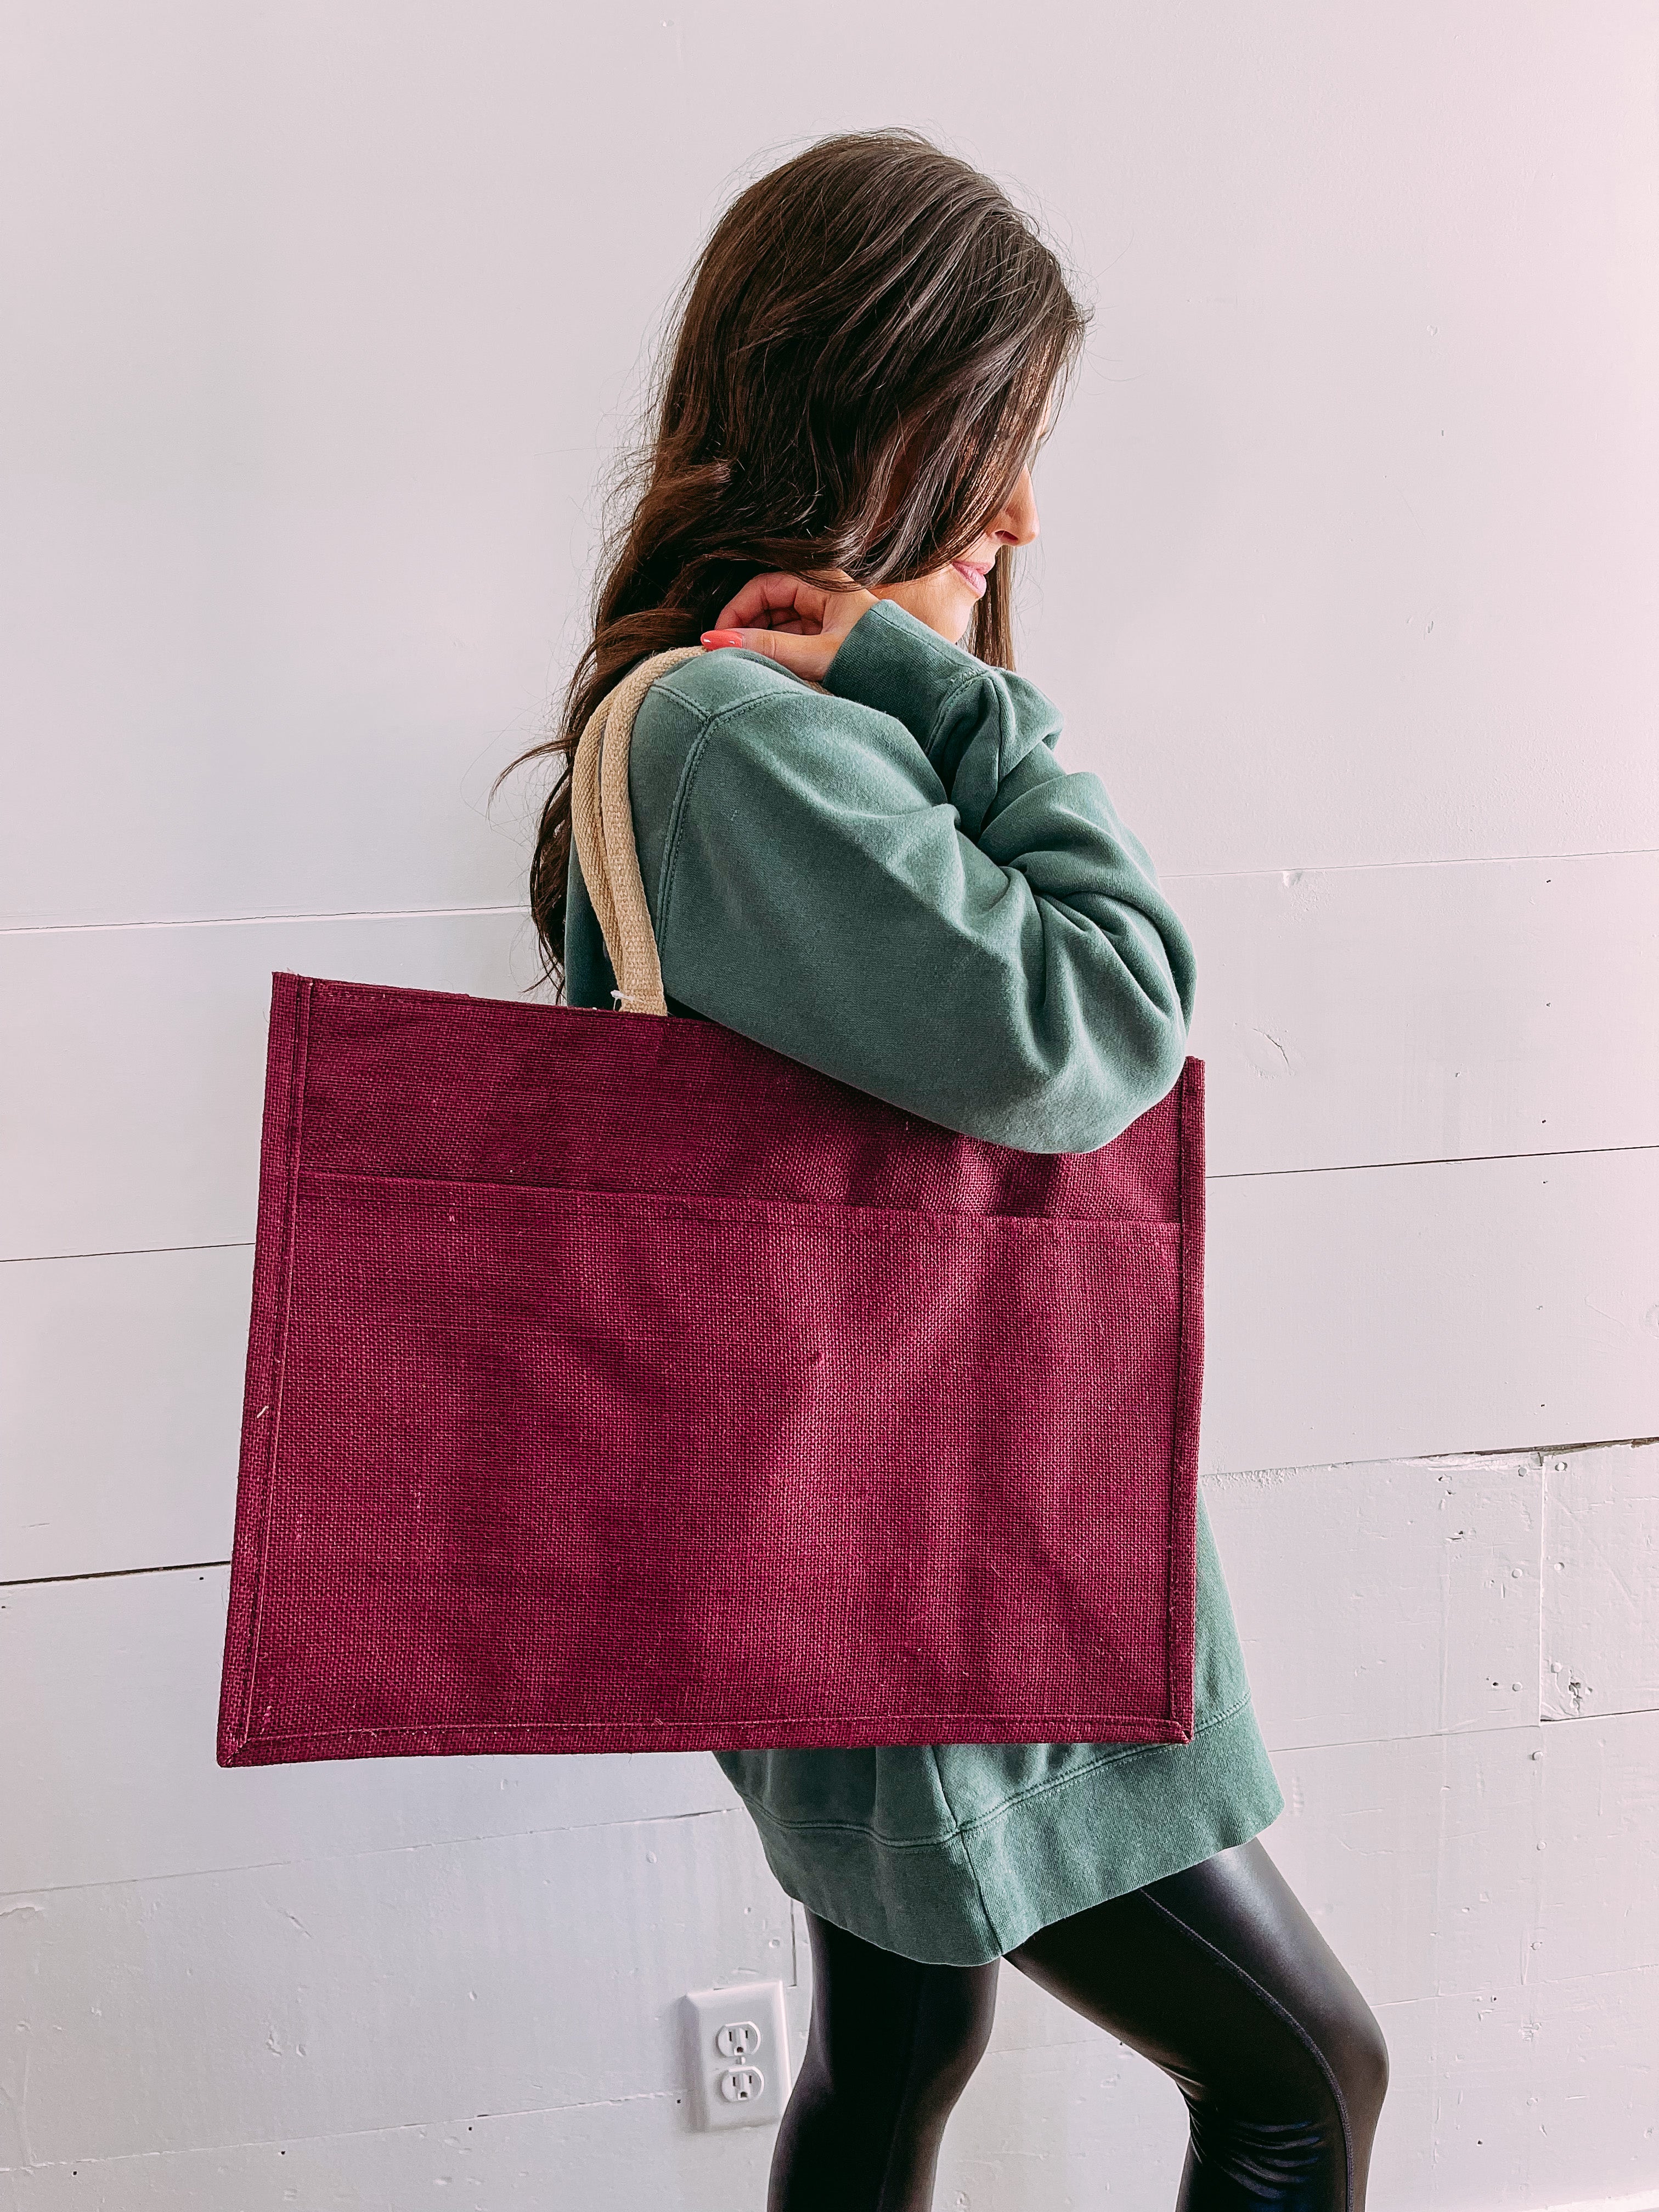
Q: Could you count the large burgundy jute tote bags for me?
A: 1